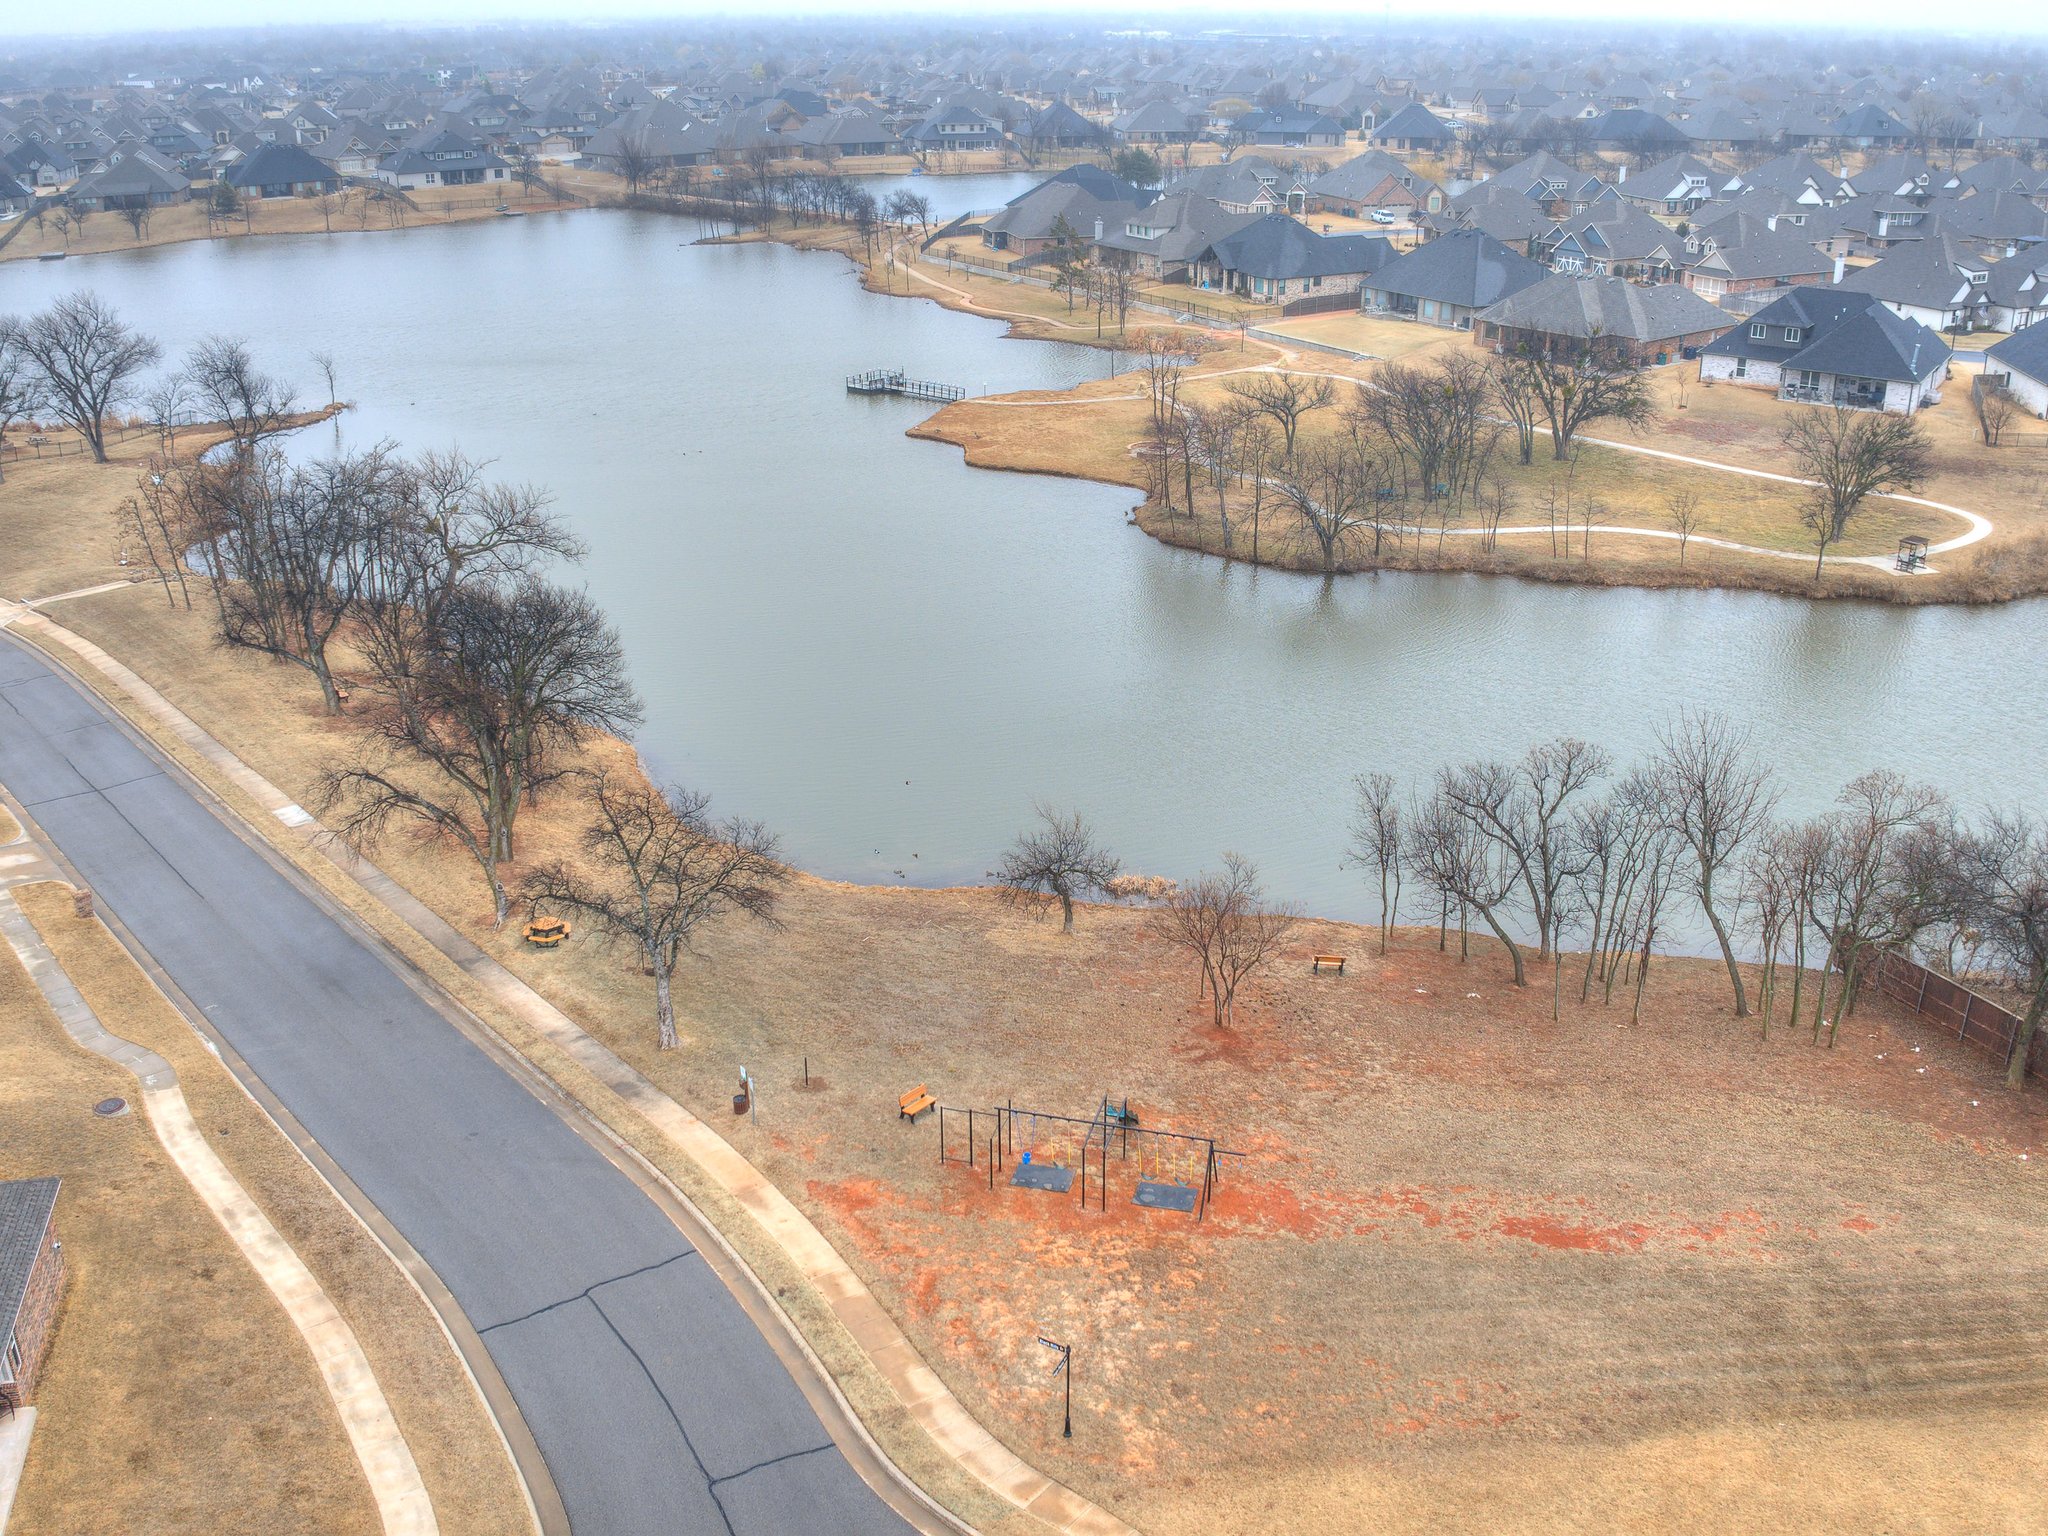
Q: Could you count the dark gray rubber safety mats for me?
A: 2